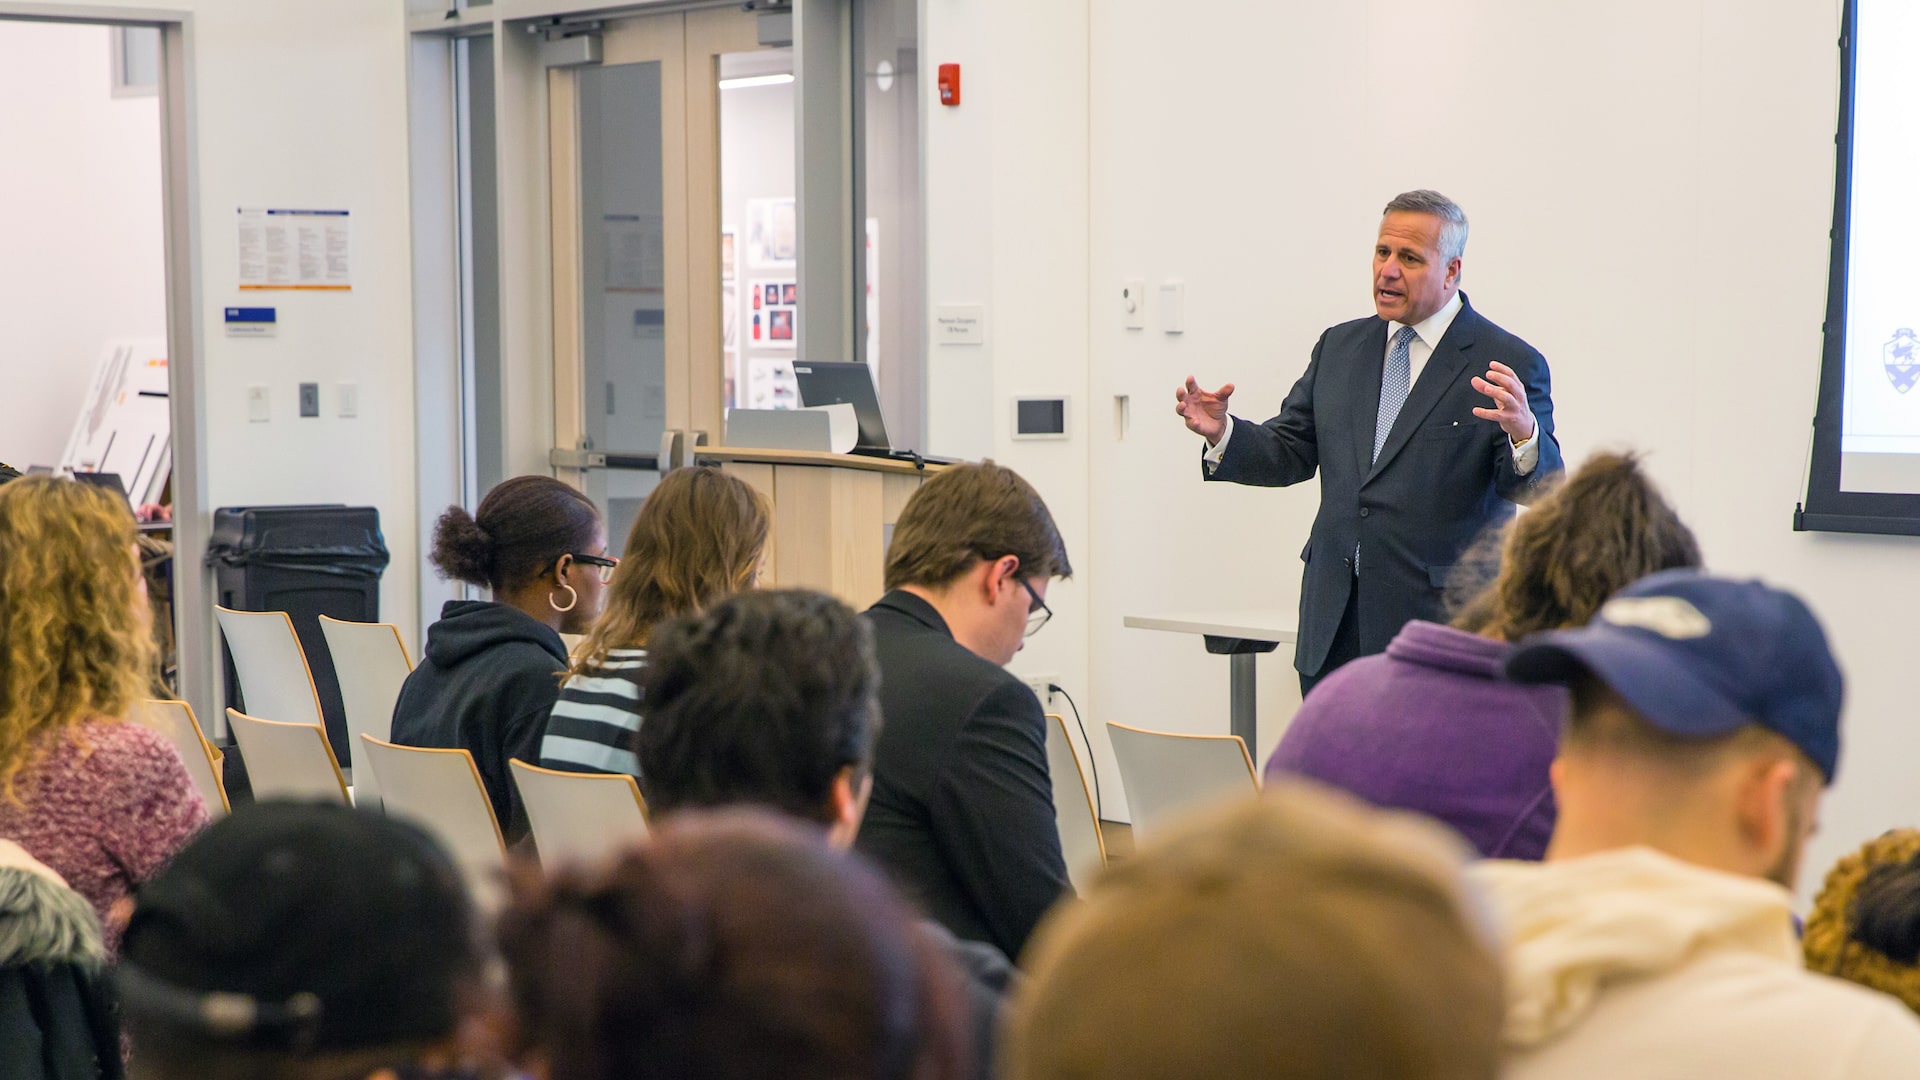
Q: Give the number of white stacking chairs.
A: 8